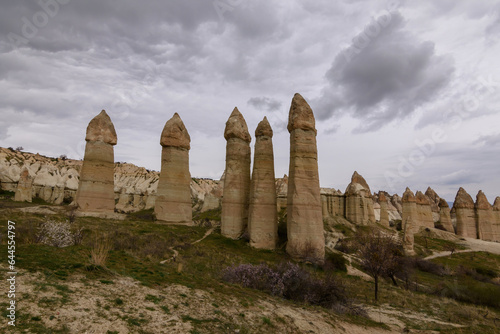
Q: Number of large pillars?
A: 5